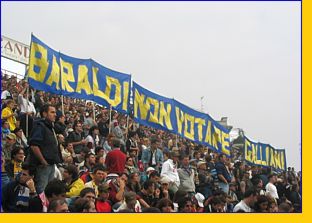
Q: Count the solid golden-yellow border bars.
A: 2